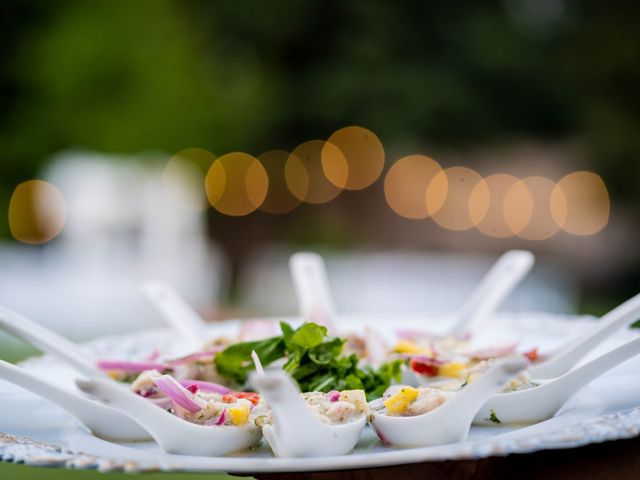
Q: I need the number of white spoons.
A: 10